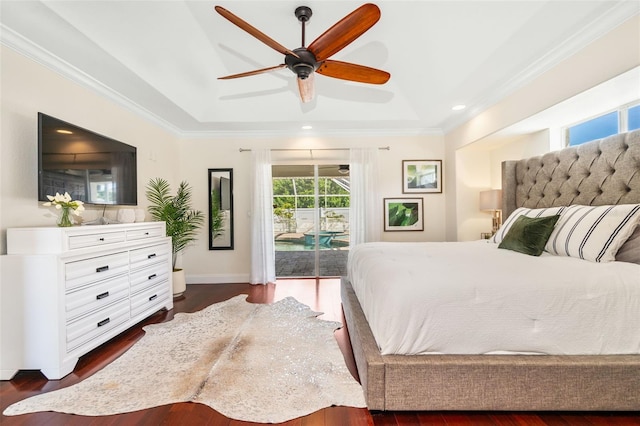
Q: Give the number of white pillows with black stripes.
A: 2